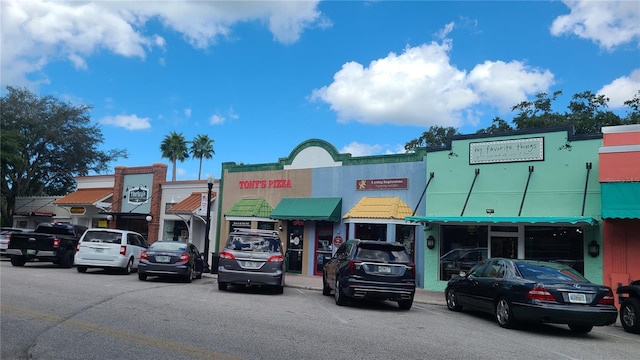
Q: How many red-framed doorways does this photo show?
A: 1